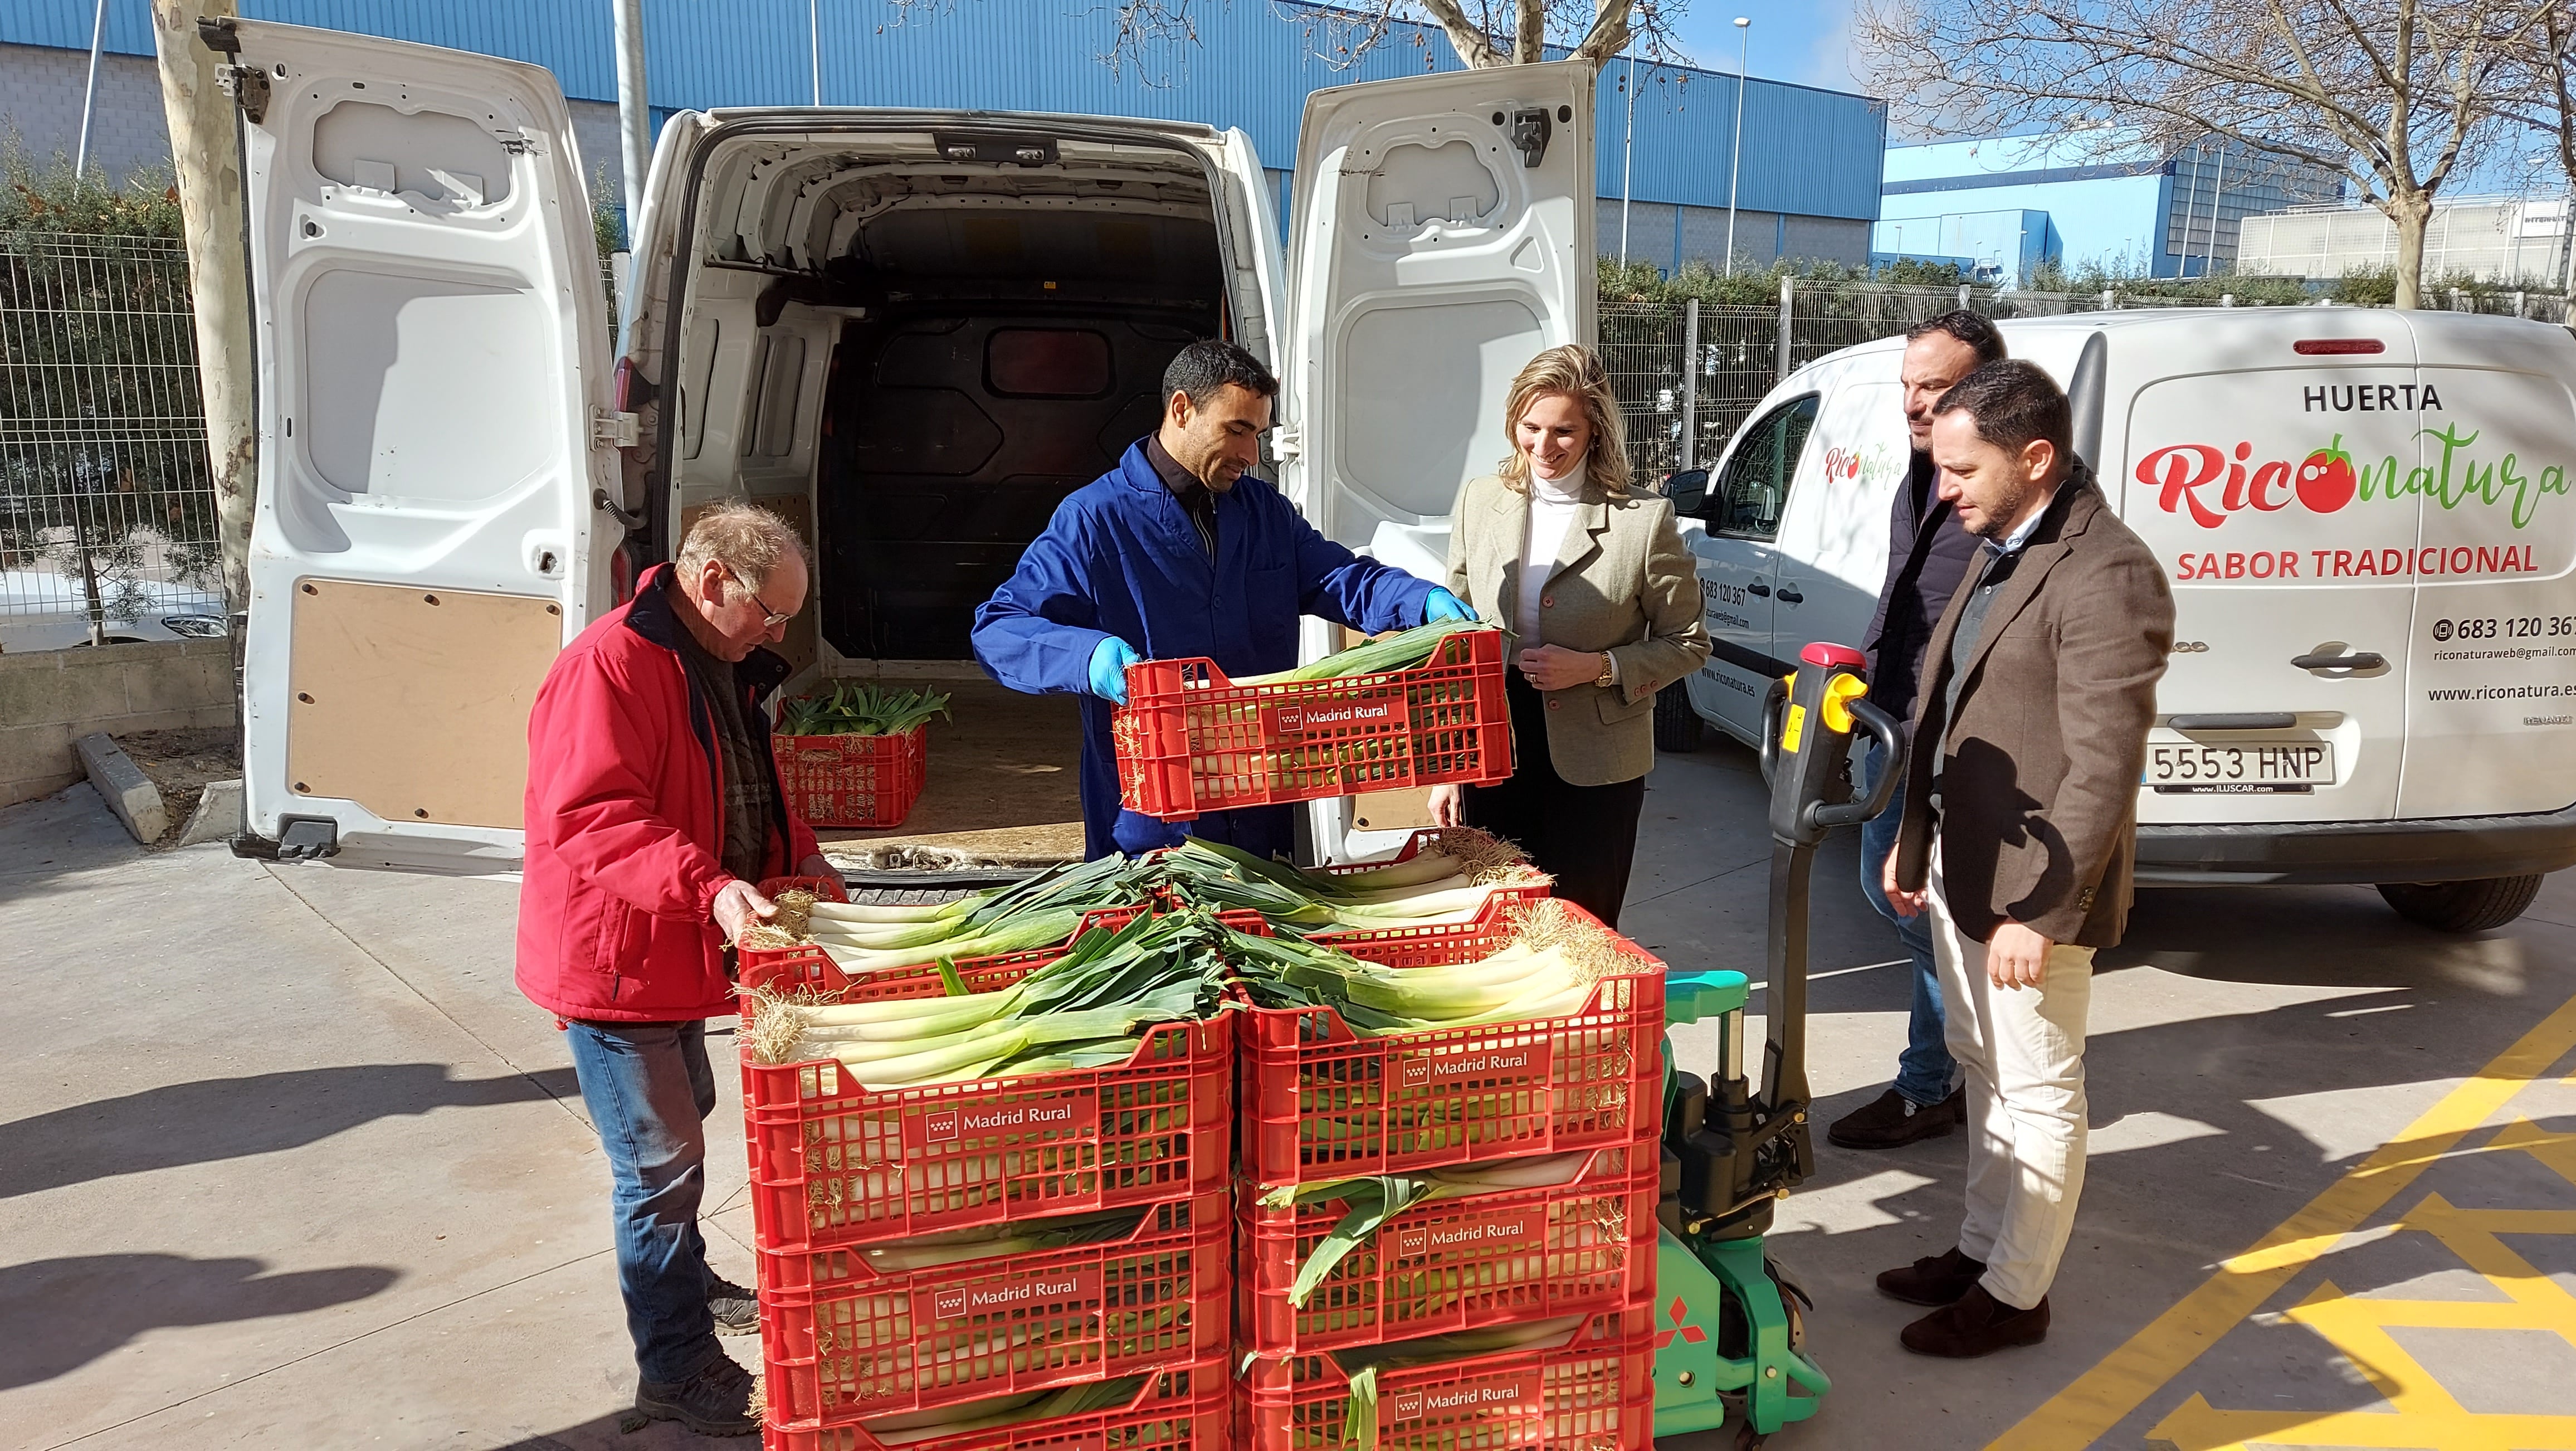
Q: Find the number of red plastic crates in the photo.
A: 10